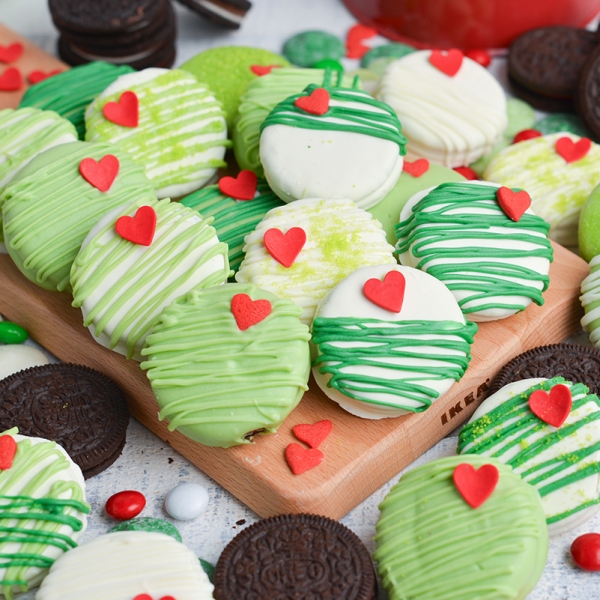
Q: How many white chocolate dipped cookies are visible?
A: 12